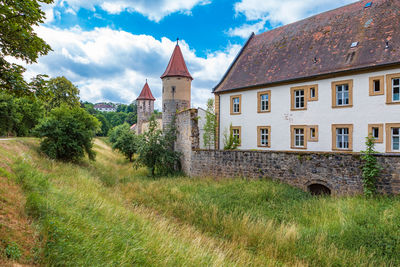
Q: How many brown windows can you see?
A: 14